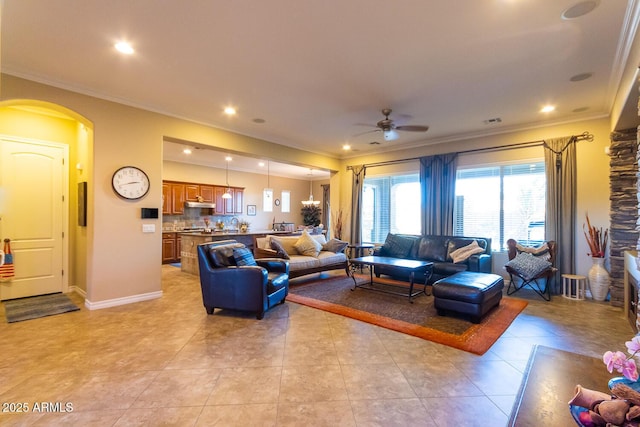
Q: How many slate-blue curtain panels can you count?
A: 3